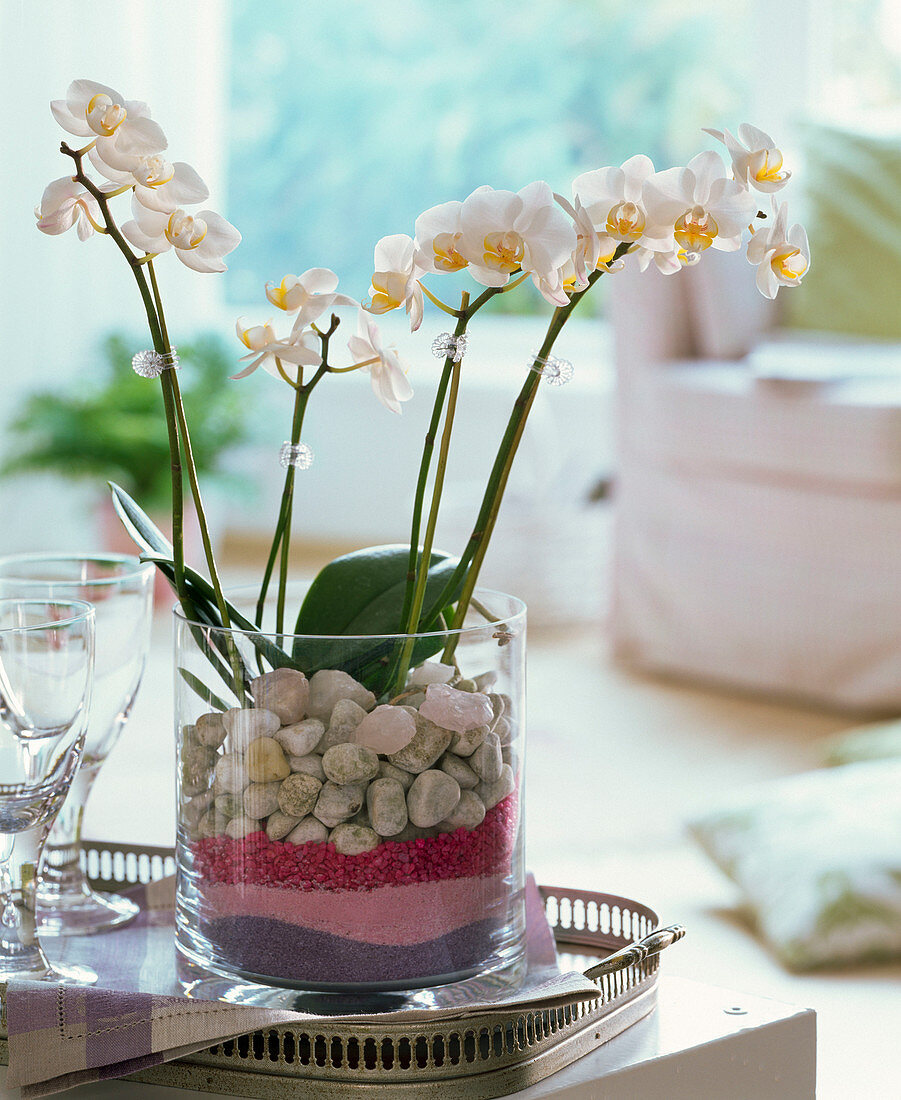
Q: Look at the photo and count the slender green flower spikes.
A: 4